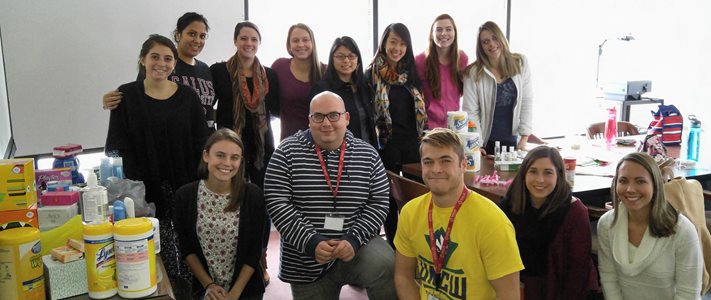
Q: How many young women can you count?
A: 11